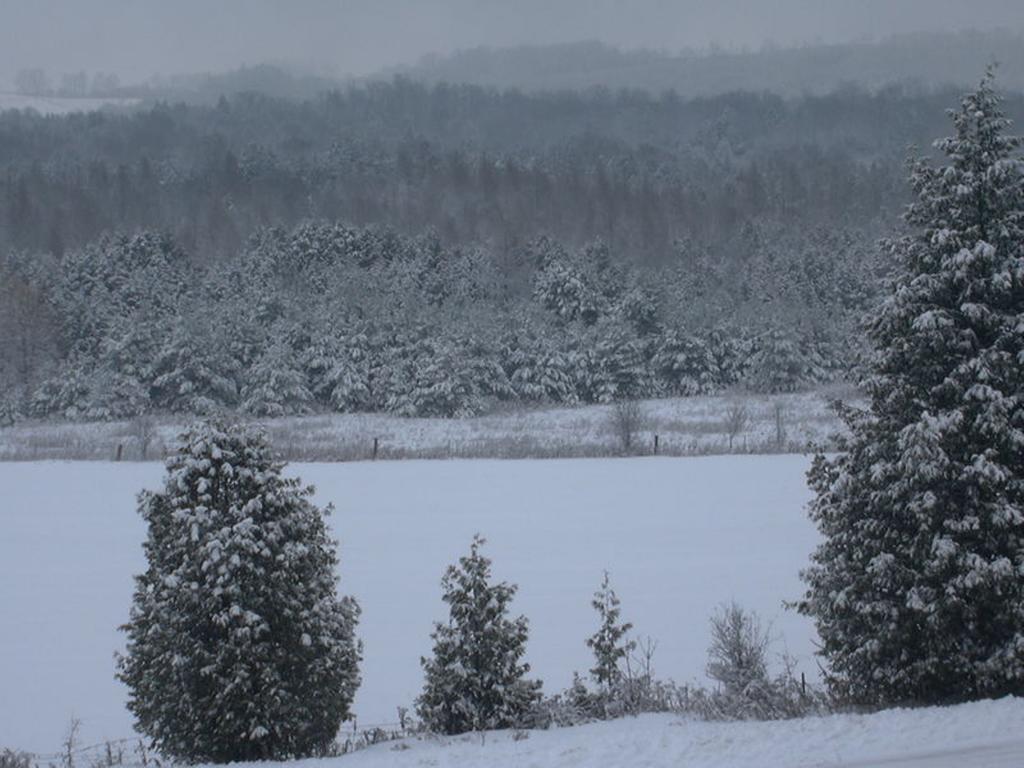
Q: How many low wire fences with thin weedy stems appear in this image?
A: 1